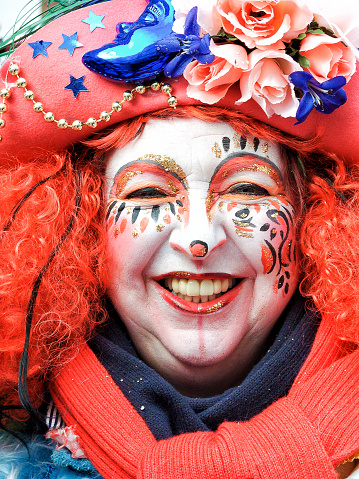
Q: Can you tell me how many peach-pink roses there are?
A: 4